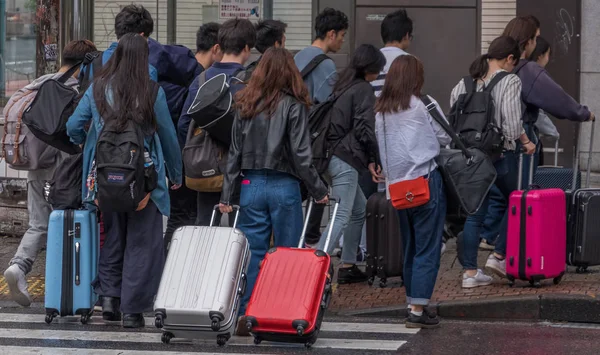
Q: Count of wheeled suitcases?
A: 7